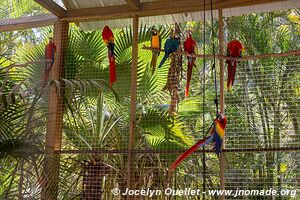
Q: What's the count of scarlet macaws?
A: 5